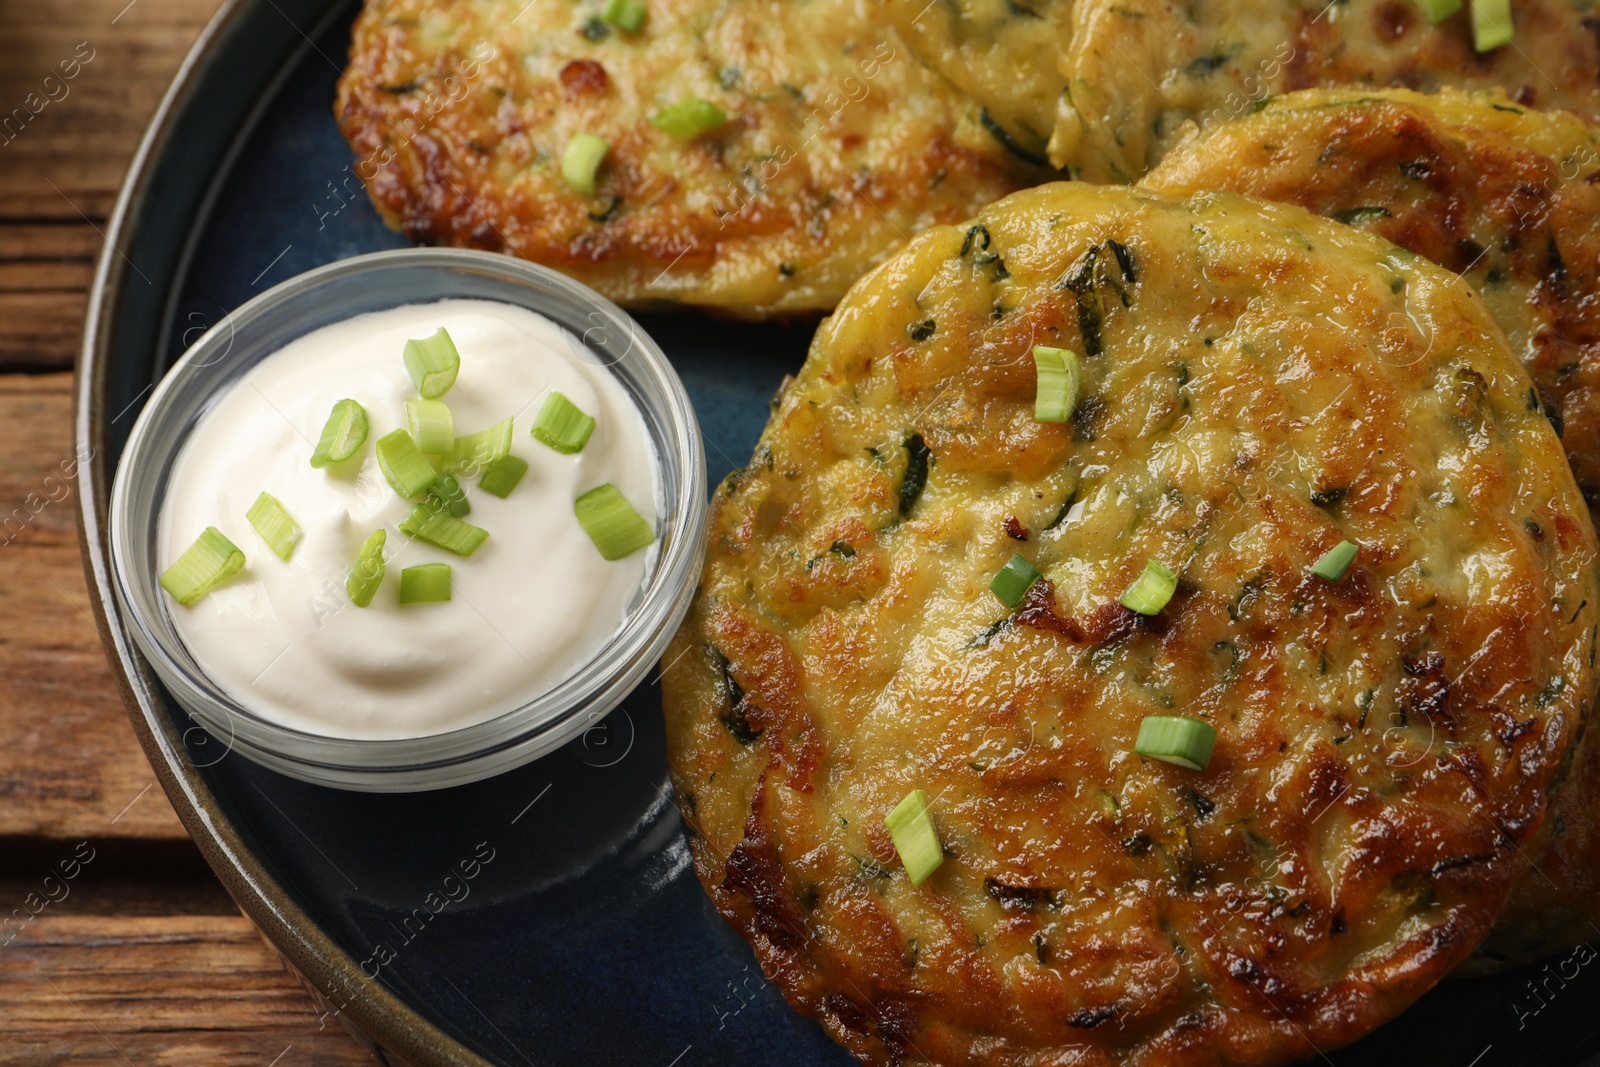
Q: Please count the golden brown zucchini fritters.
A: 4